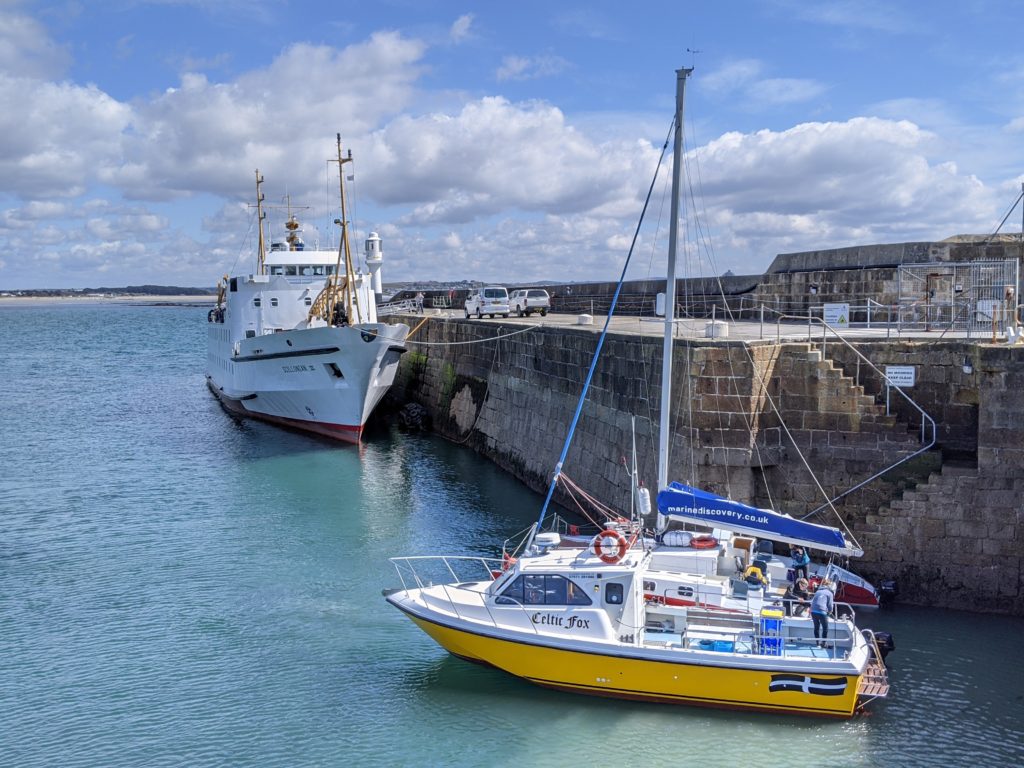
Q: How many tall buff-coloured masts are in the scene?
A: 2